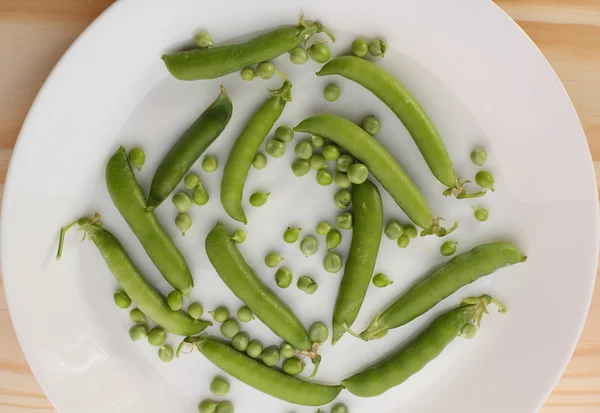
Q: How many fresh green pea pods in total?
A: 12